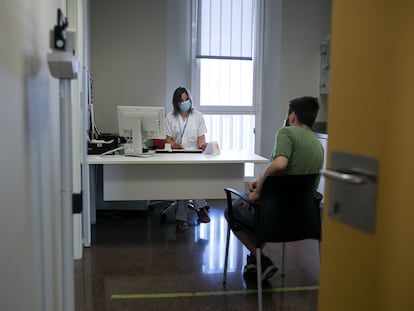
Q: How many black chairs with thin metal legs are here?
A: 1